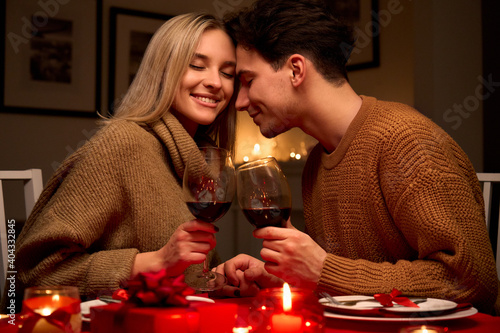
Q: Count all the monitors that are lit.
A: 0